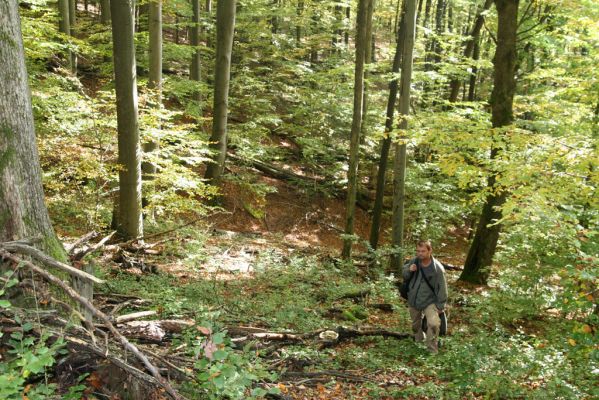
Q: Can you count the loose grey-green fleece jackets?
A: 1